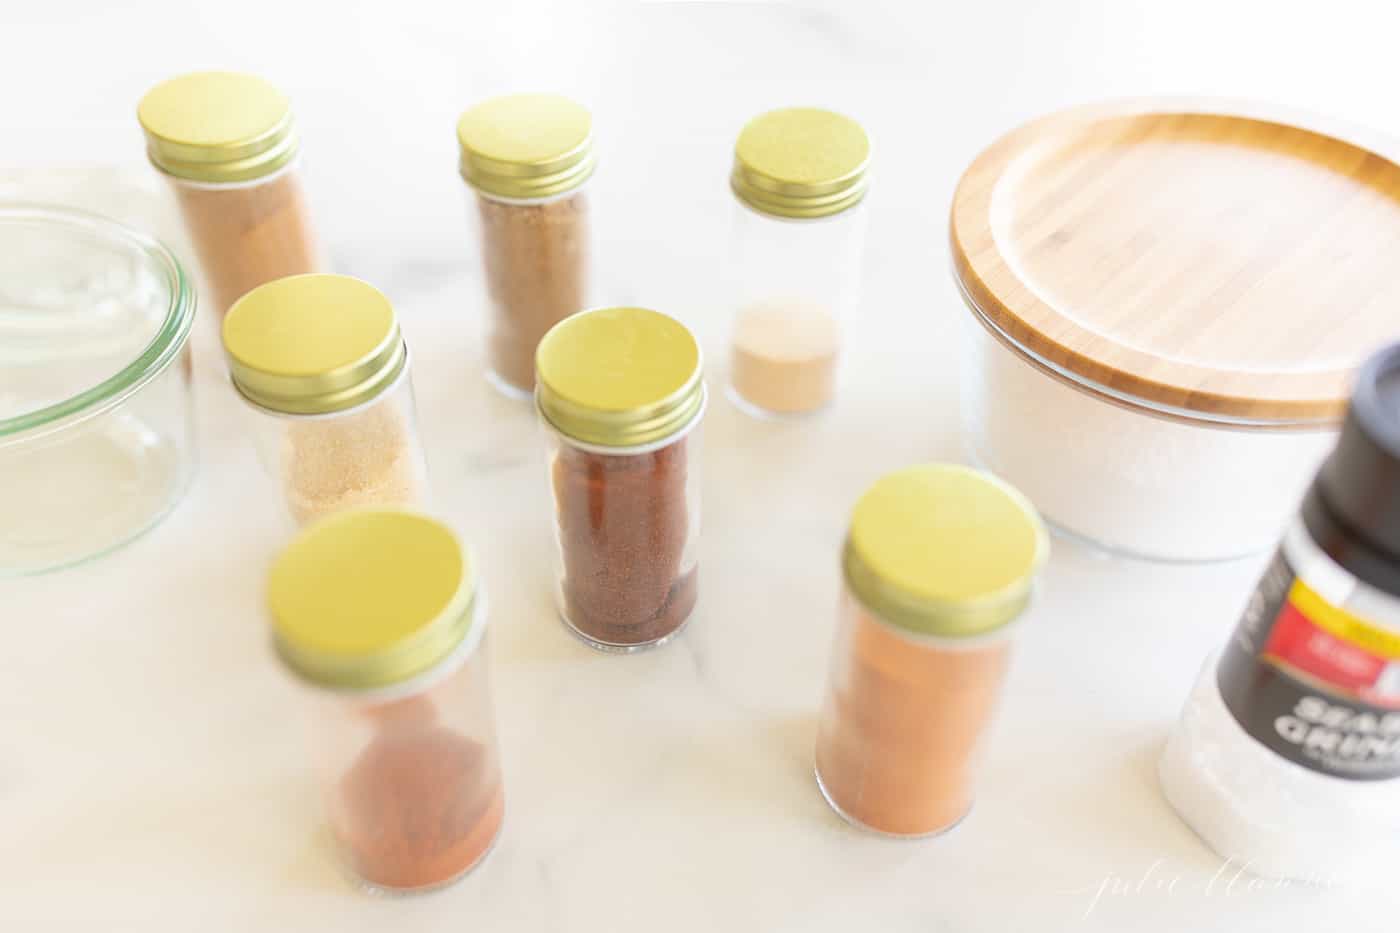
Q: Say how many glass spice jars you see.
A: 7